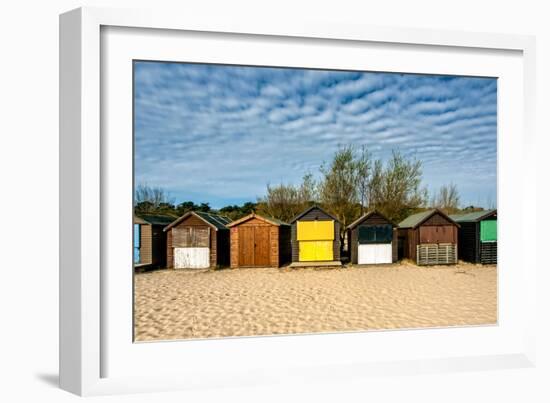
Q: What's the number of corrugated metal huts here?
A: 0